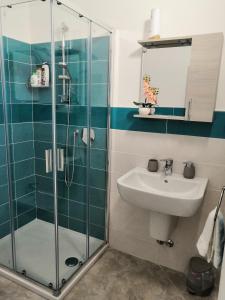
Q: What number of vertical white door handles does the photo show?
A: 2